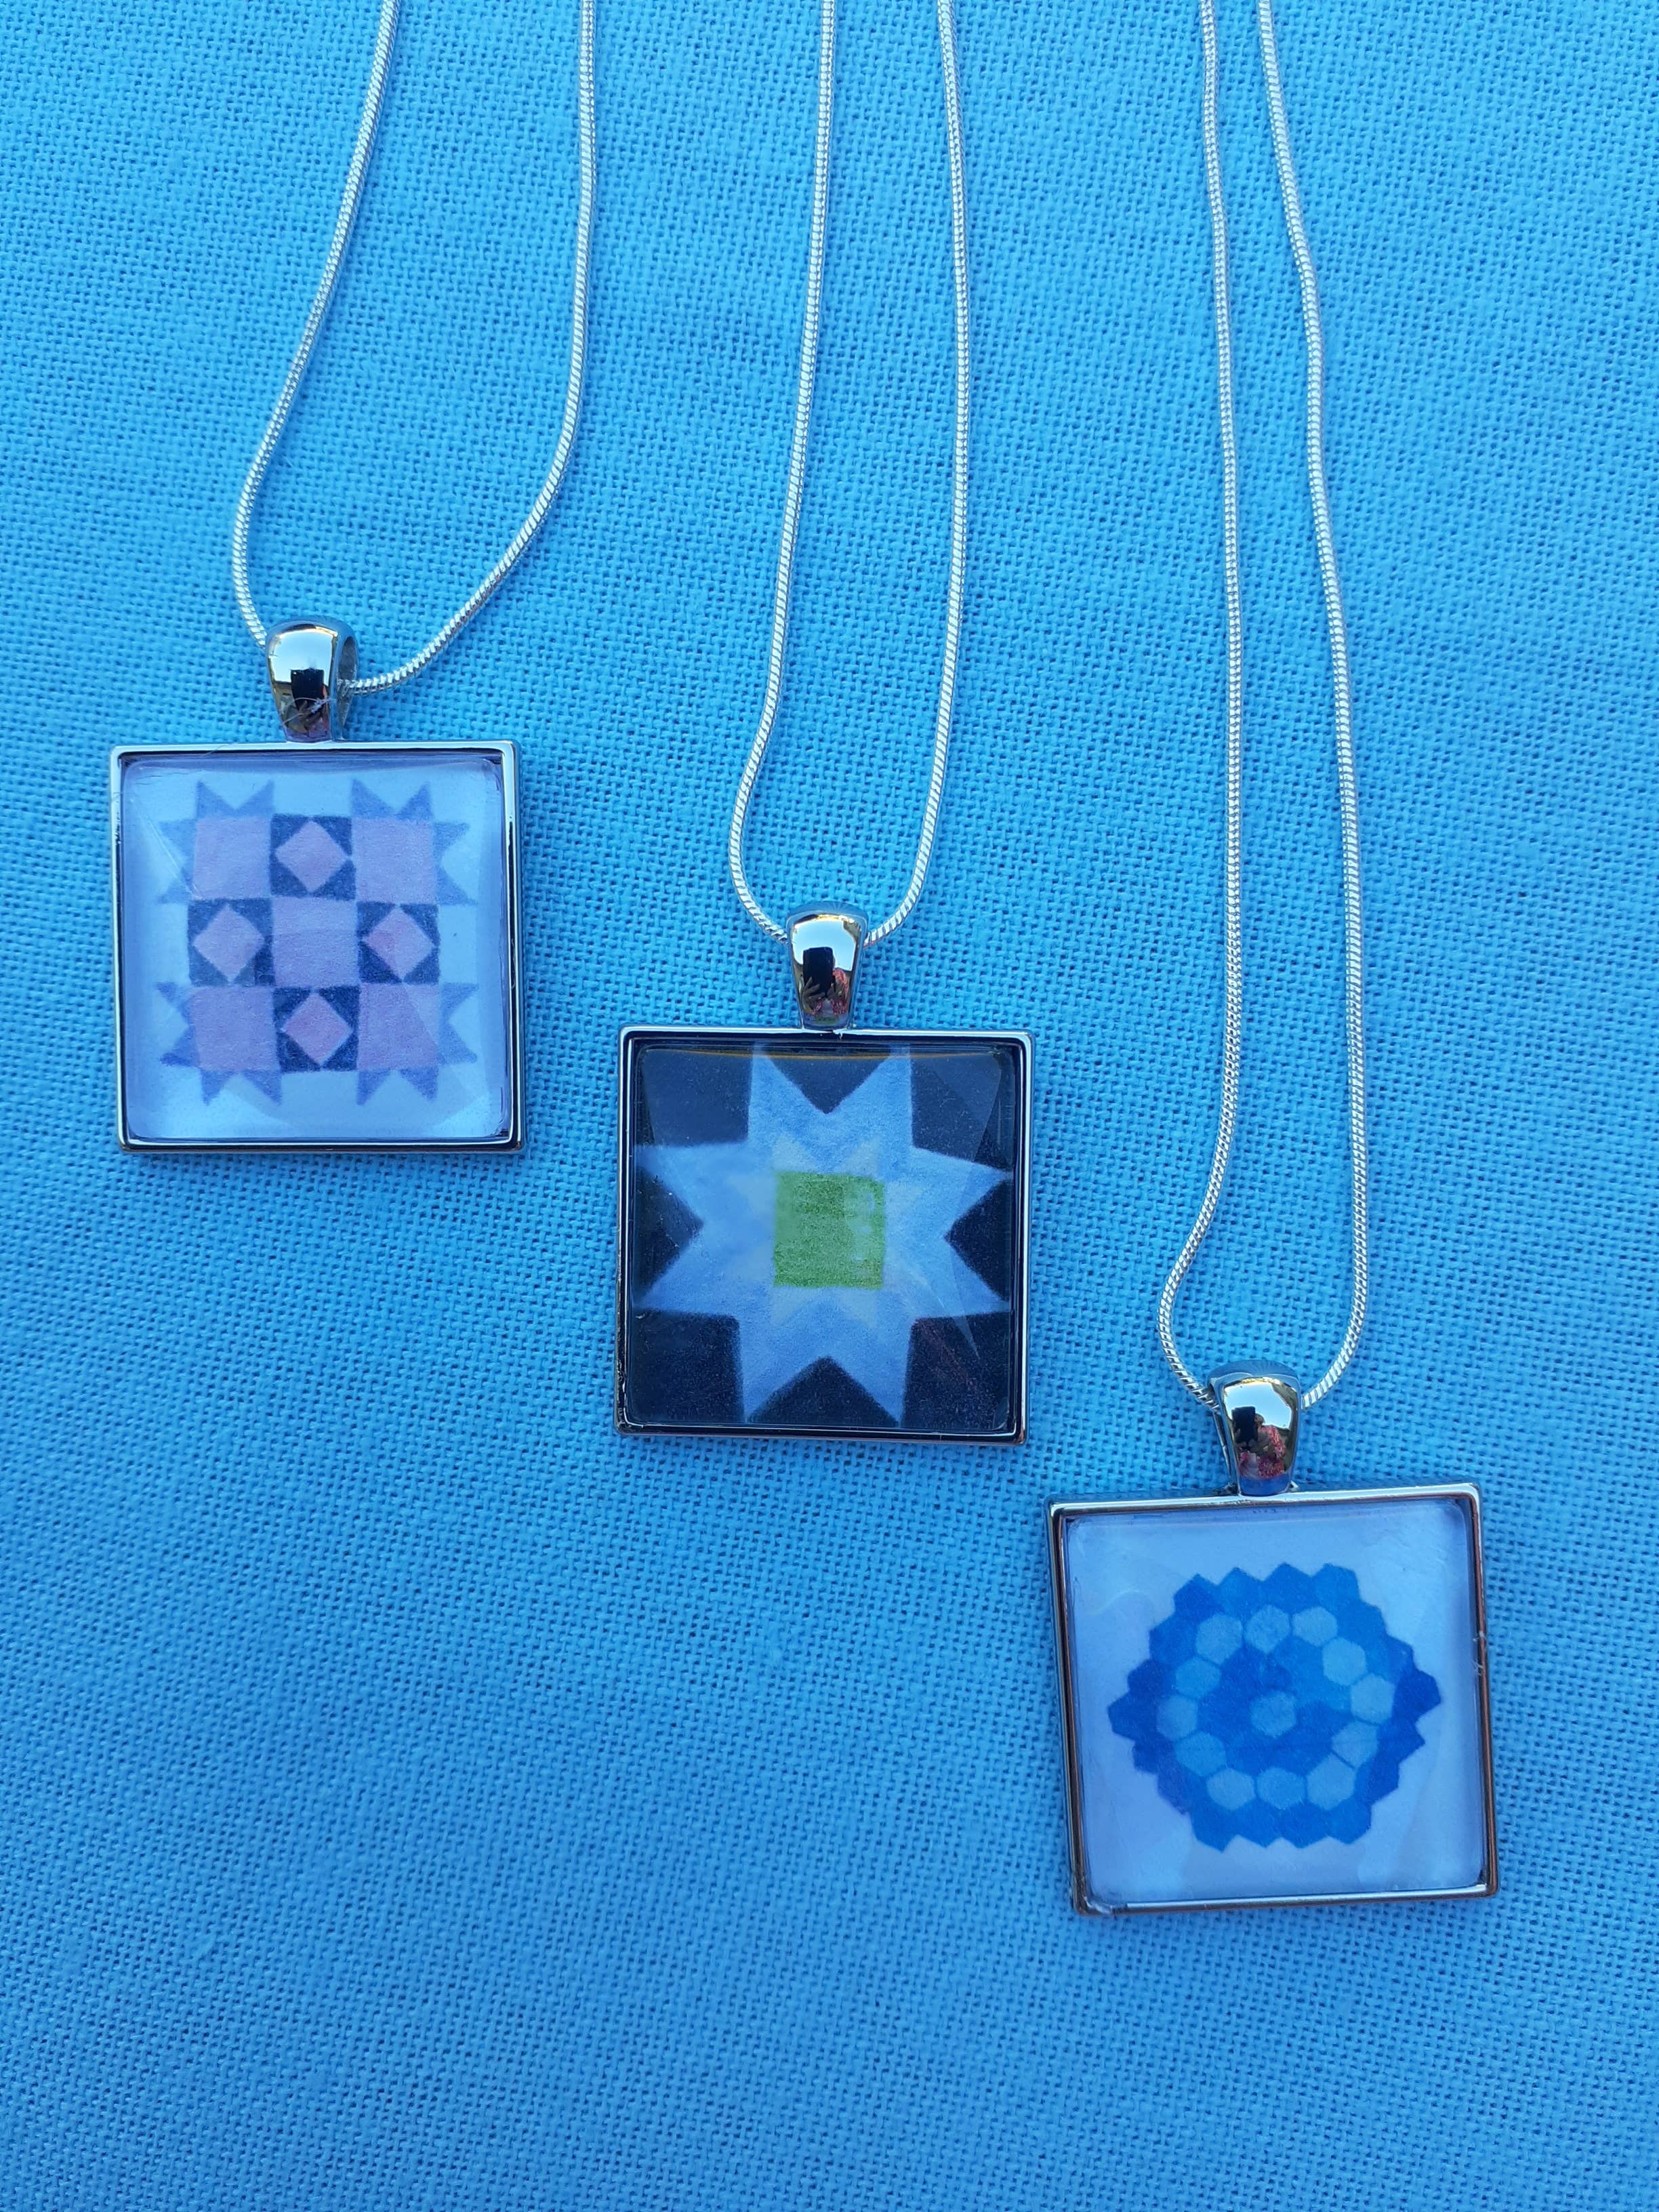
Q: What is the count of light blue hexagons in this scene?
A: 13